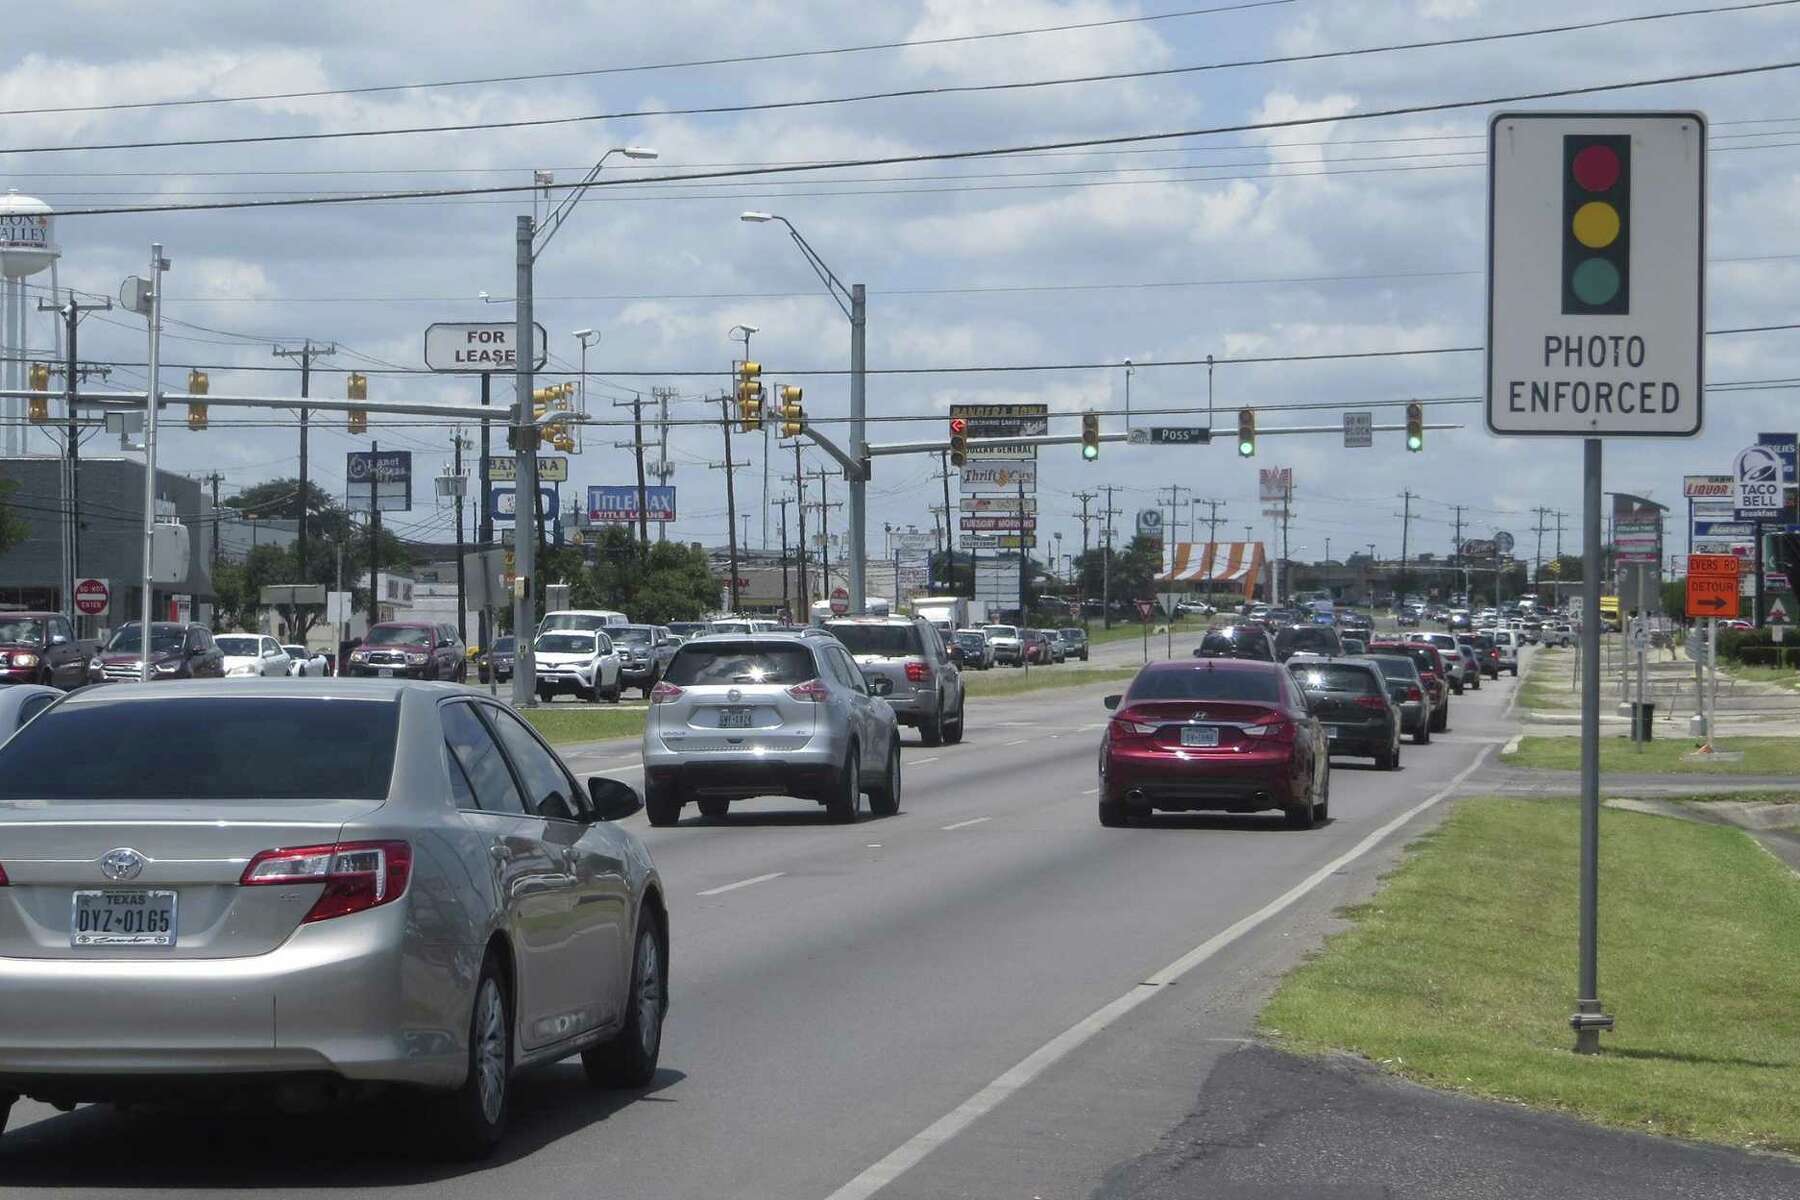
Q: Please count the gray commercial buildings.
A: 1